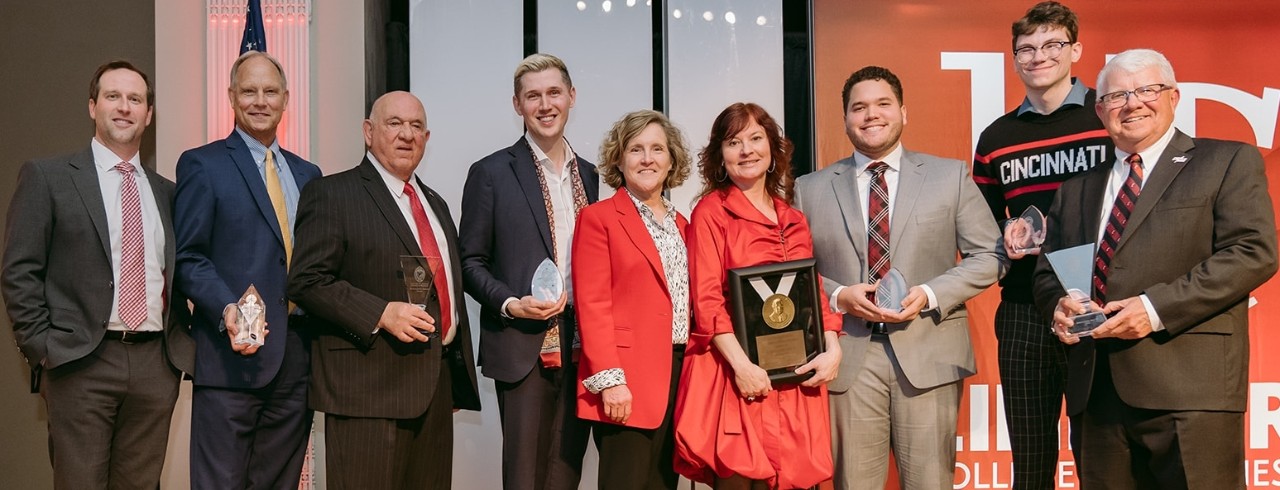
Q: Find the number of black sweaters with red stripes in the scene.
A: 1